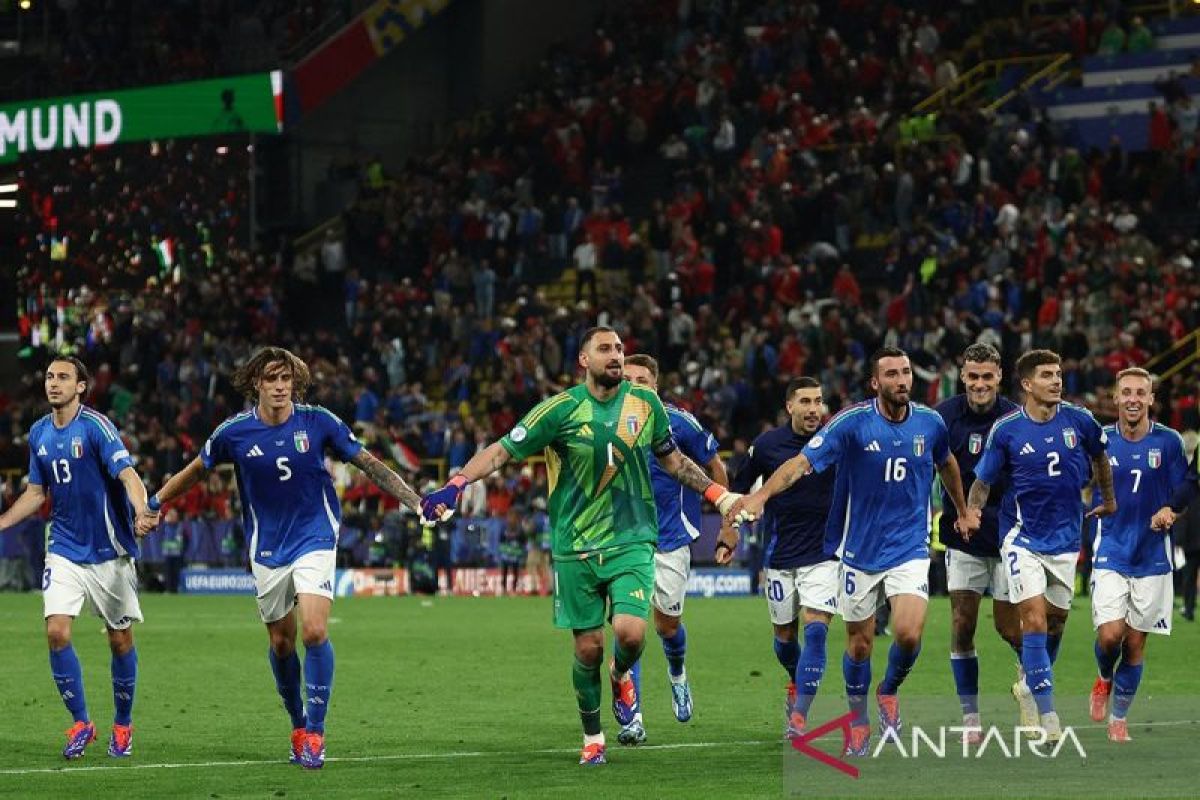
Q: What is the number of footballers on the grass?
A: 9